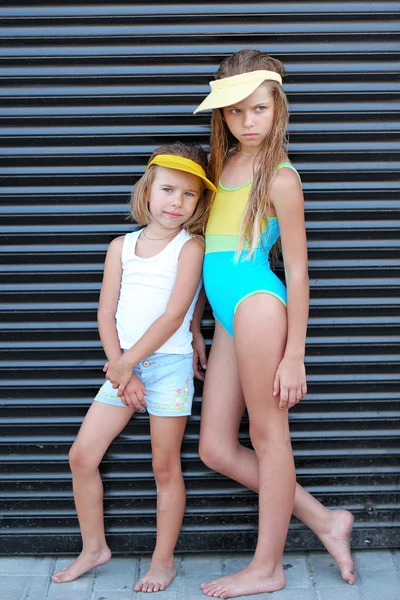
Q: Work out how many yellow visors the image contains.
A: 2